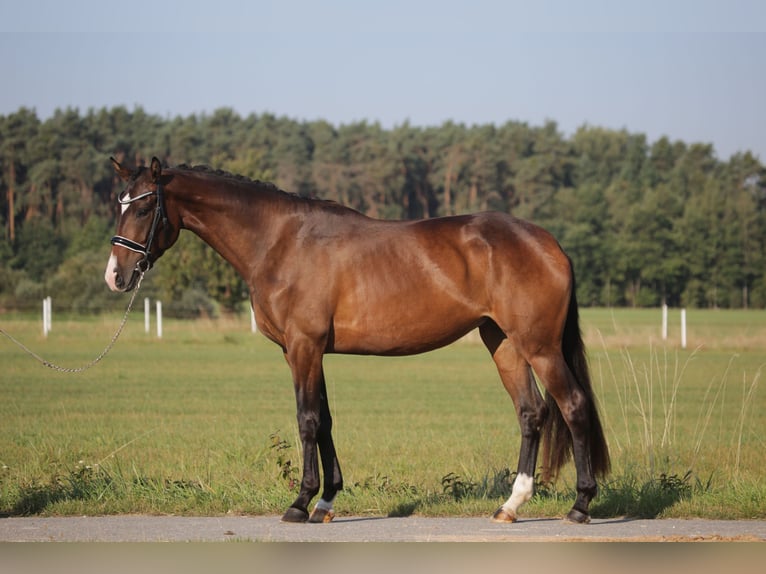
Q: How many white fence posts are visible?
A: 7